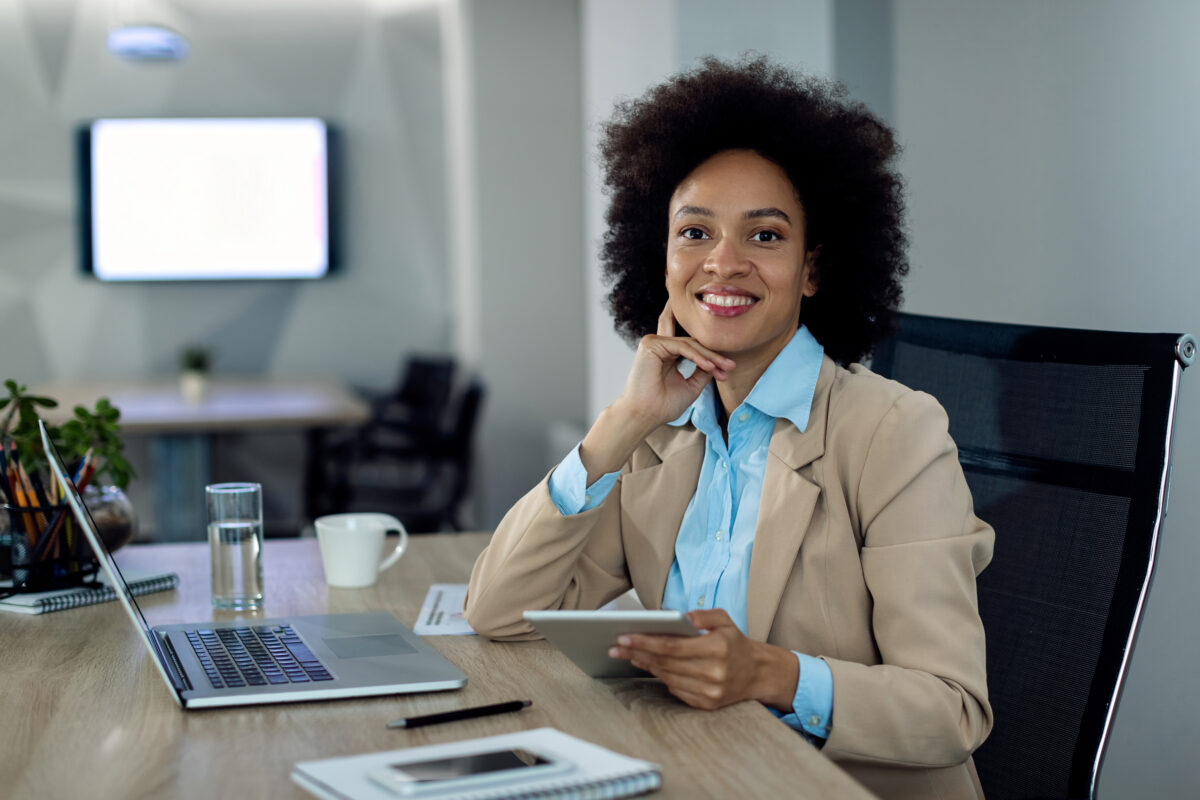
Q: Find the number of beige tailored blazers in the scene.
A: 1